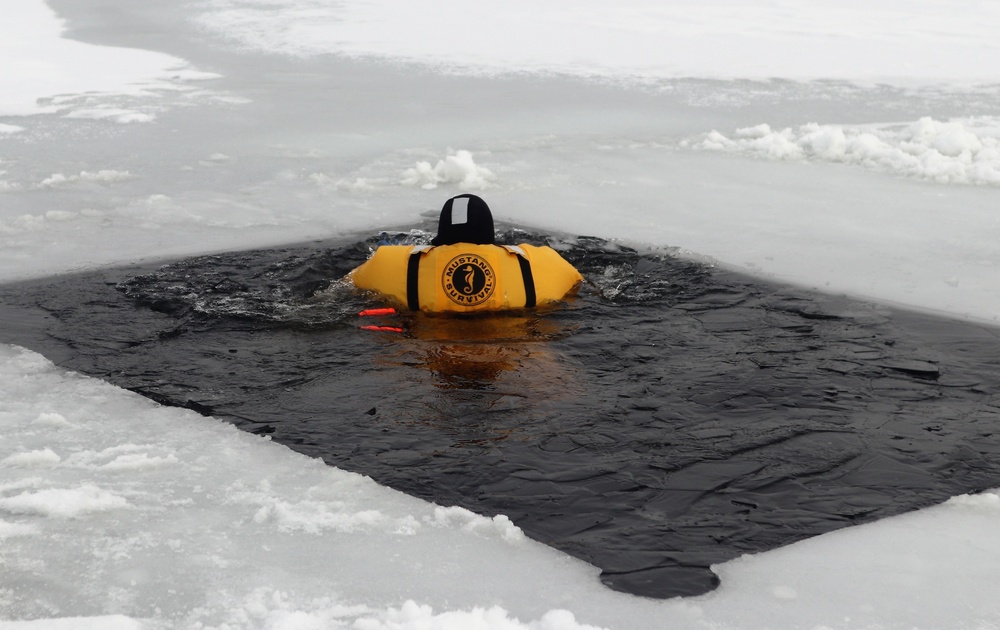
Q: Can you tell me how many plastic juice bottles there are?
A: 0